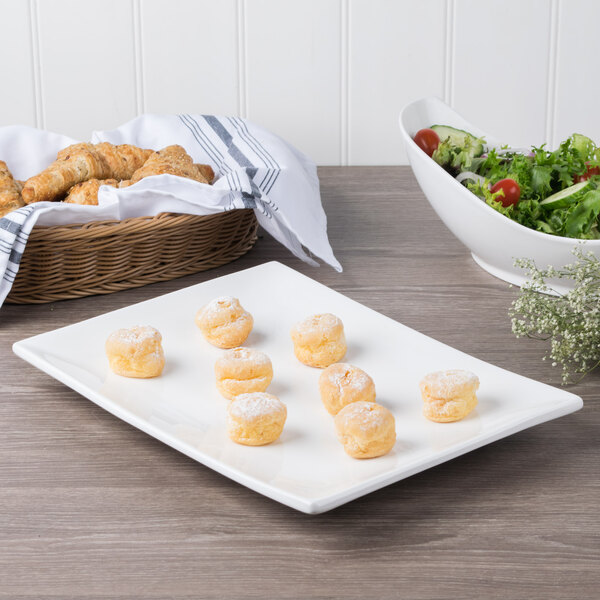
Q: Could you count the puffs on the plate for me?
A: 8